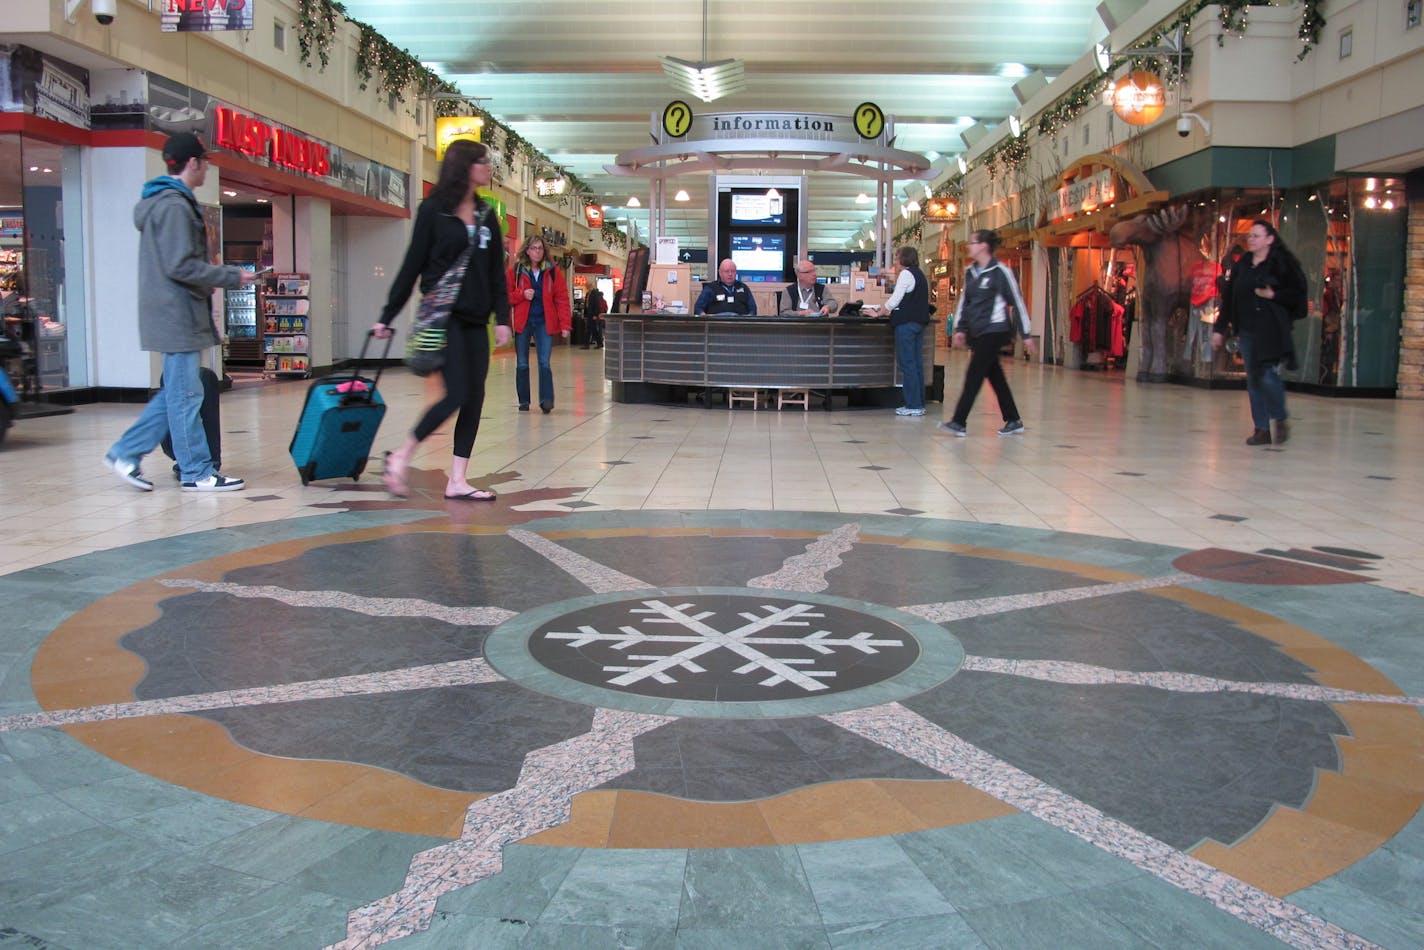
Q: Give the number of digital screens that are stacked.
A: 2